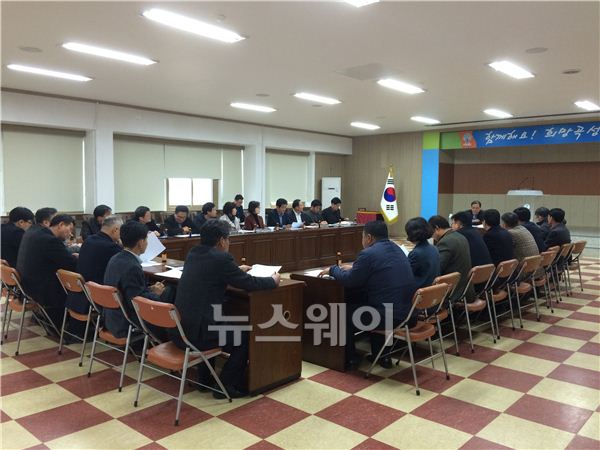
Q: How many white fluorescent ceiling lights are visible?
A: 12